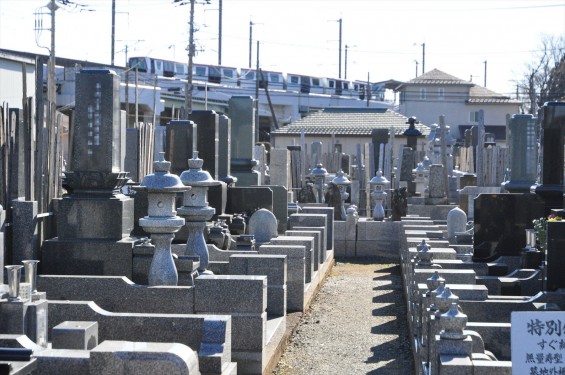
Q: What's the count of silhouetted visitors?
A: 0